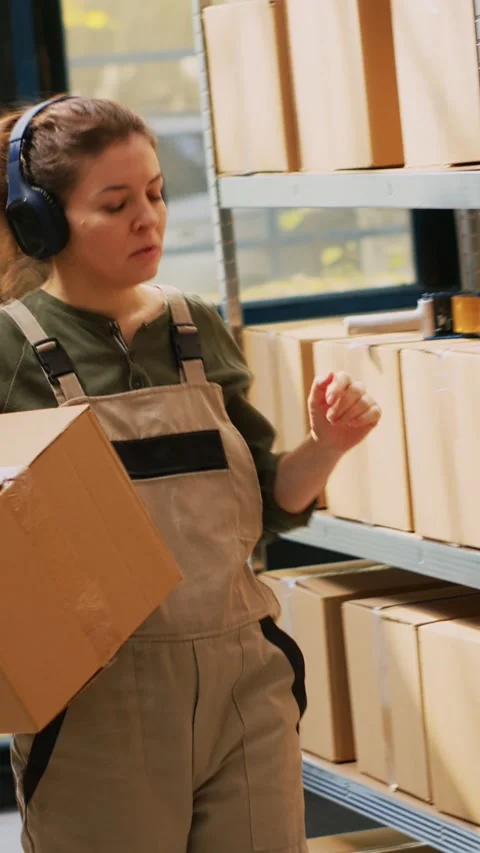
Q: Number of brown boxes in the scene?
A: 11